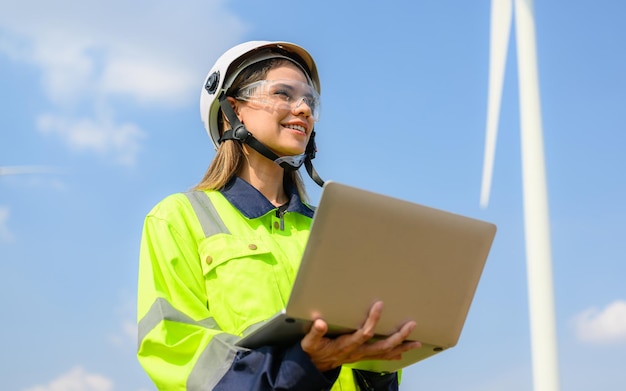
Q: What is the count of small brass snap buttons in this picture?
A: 3